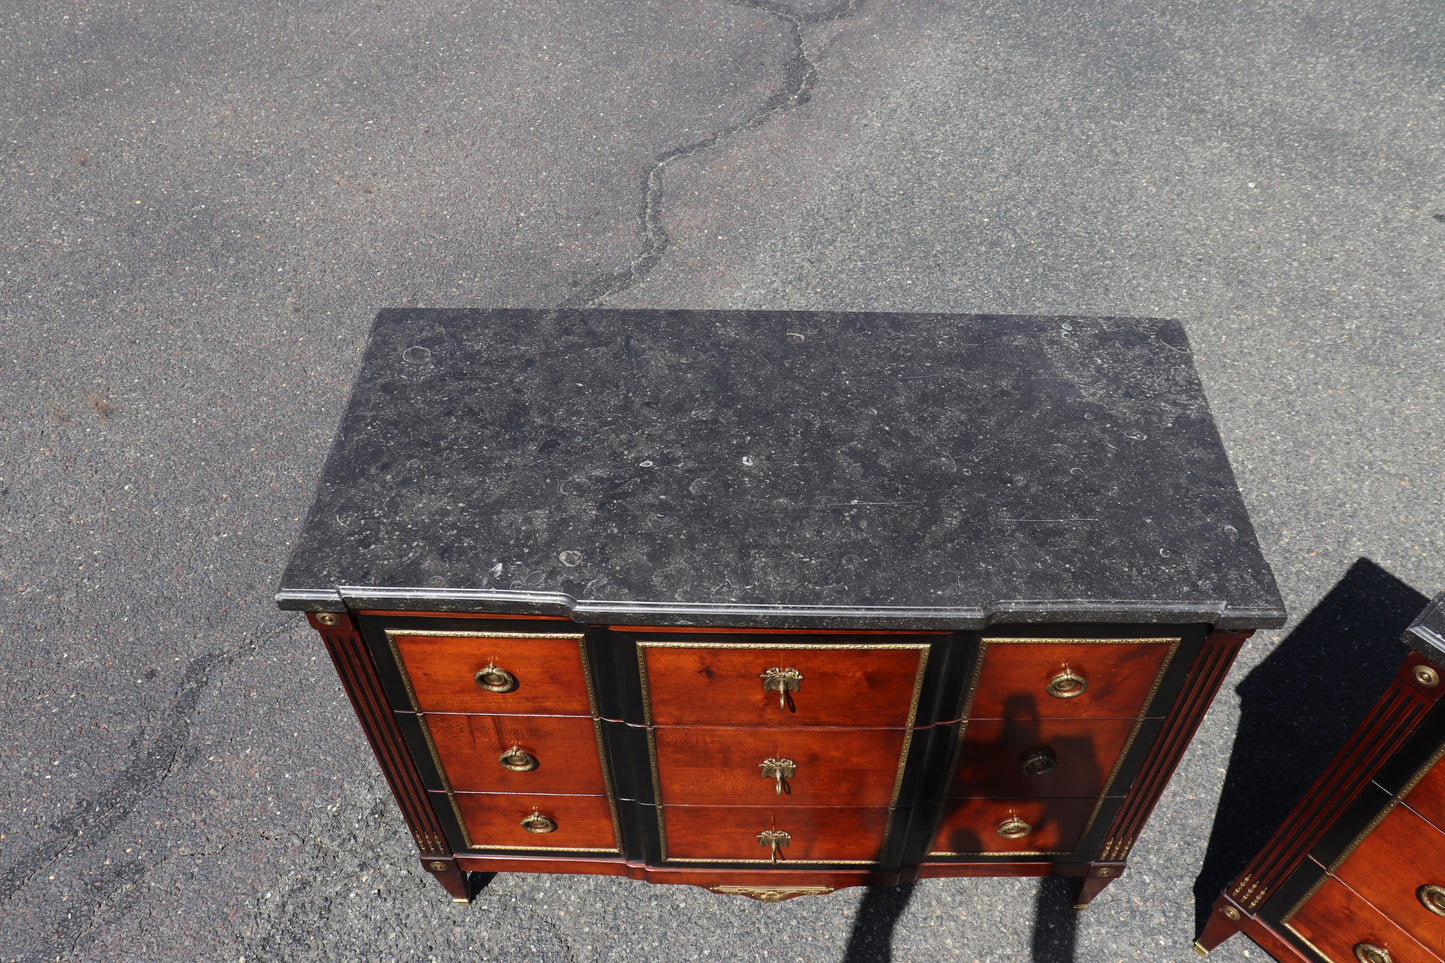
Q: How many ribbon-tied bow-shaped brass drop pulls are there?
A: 3